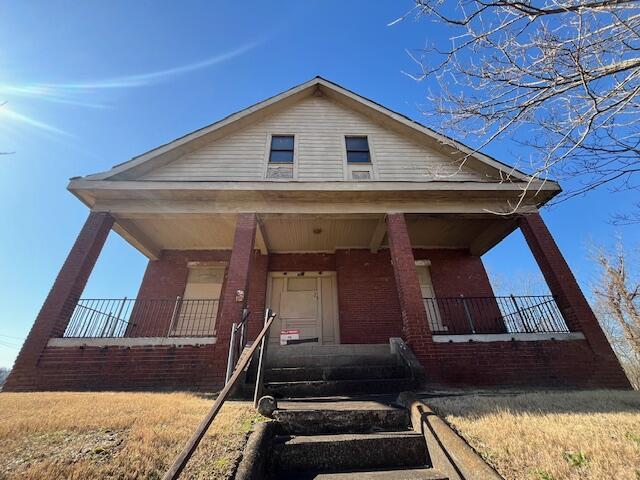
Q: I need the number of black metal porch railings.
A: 2